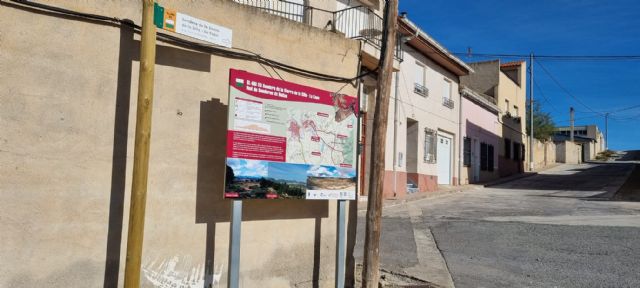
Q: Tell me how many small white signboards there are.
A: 1